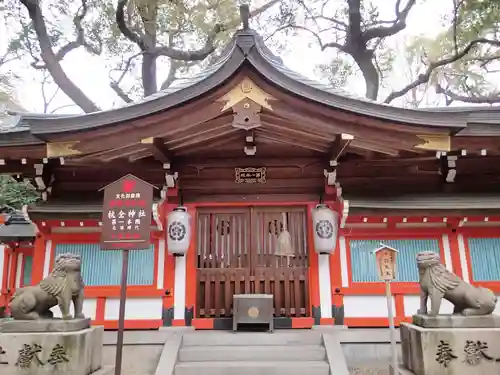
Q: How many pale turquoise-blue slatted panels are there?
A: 3